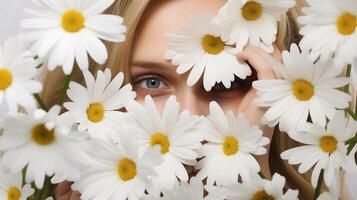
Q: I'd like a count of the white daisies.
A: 14